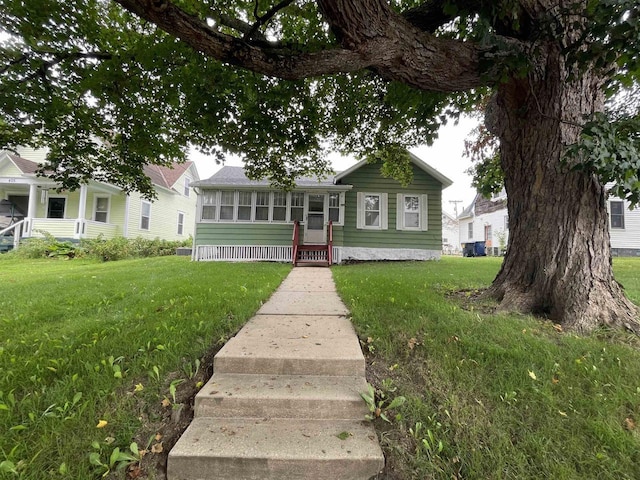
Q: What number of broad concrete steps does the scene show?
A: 3